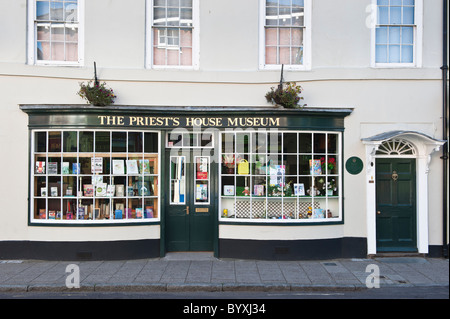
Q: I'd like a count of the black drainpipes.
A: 1